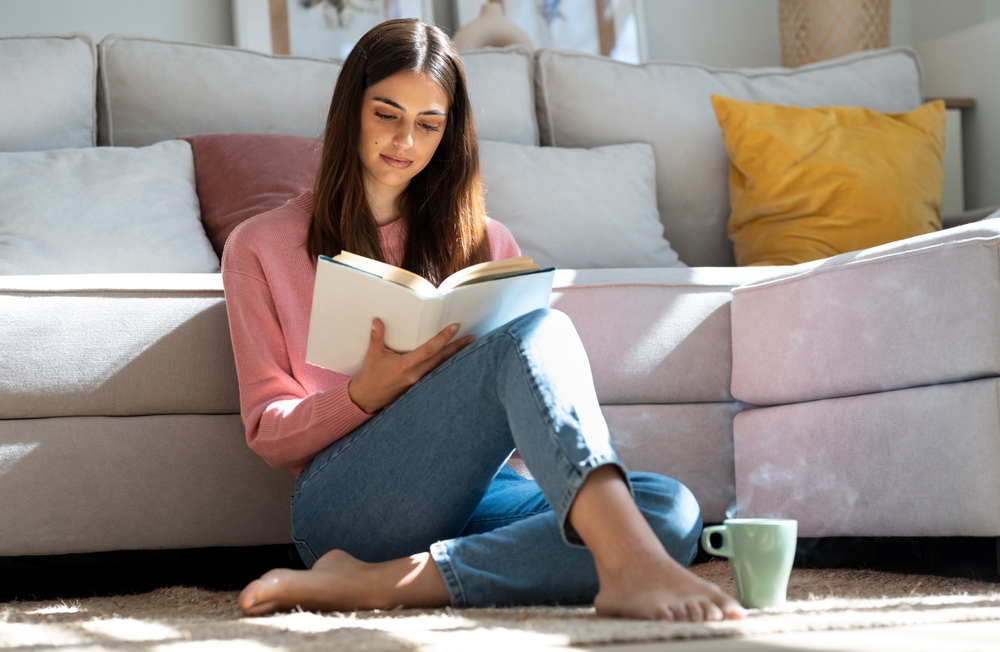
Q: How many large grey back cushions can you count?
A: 3